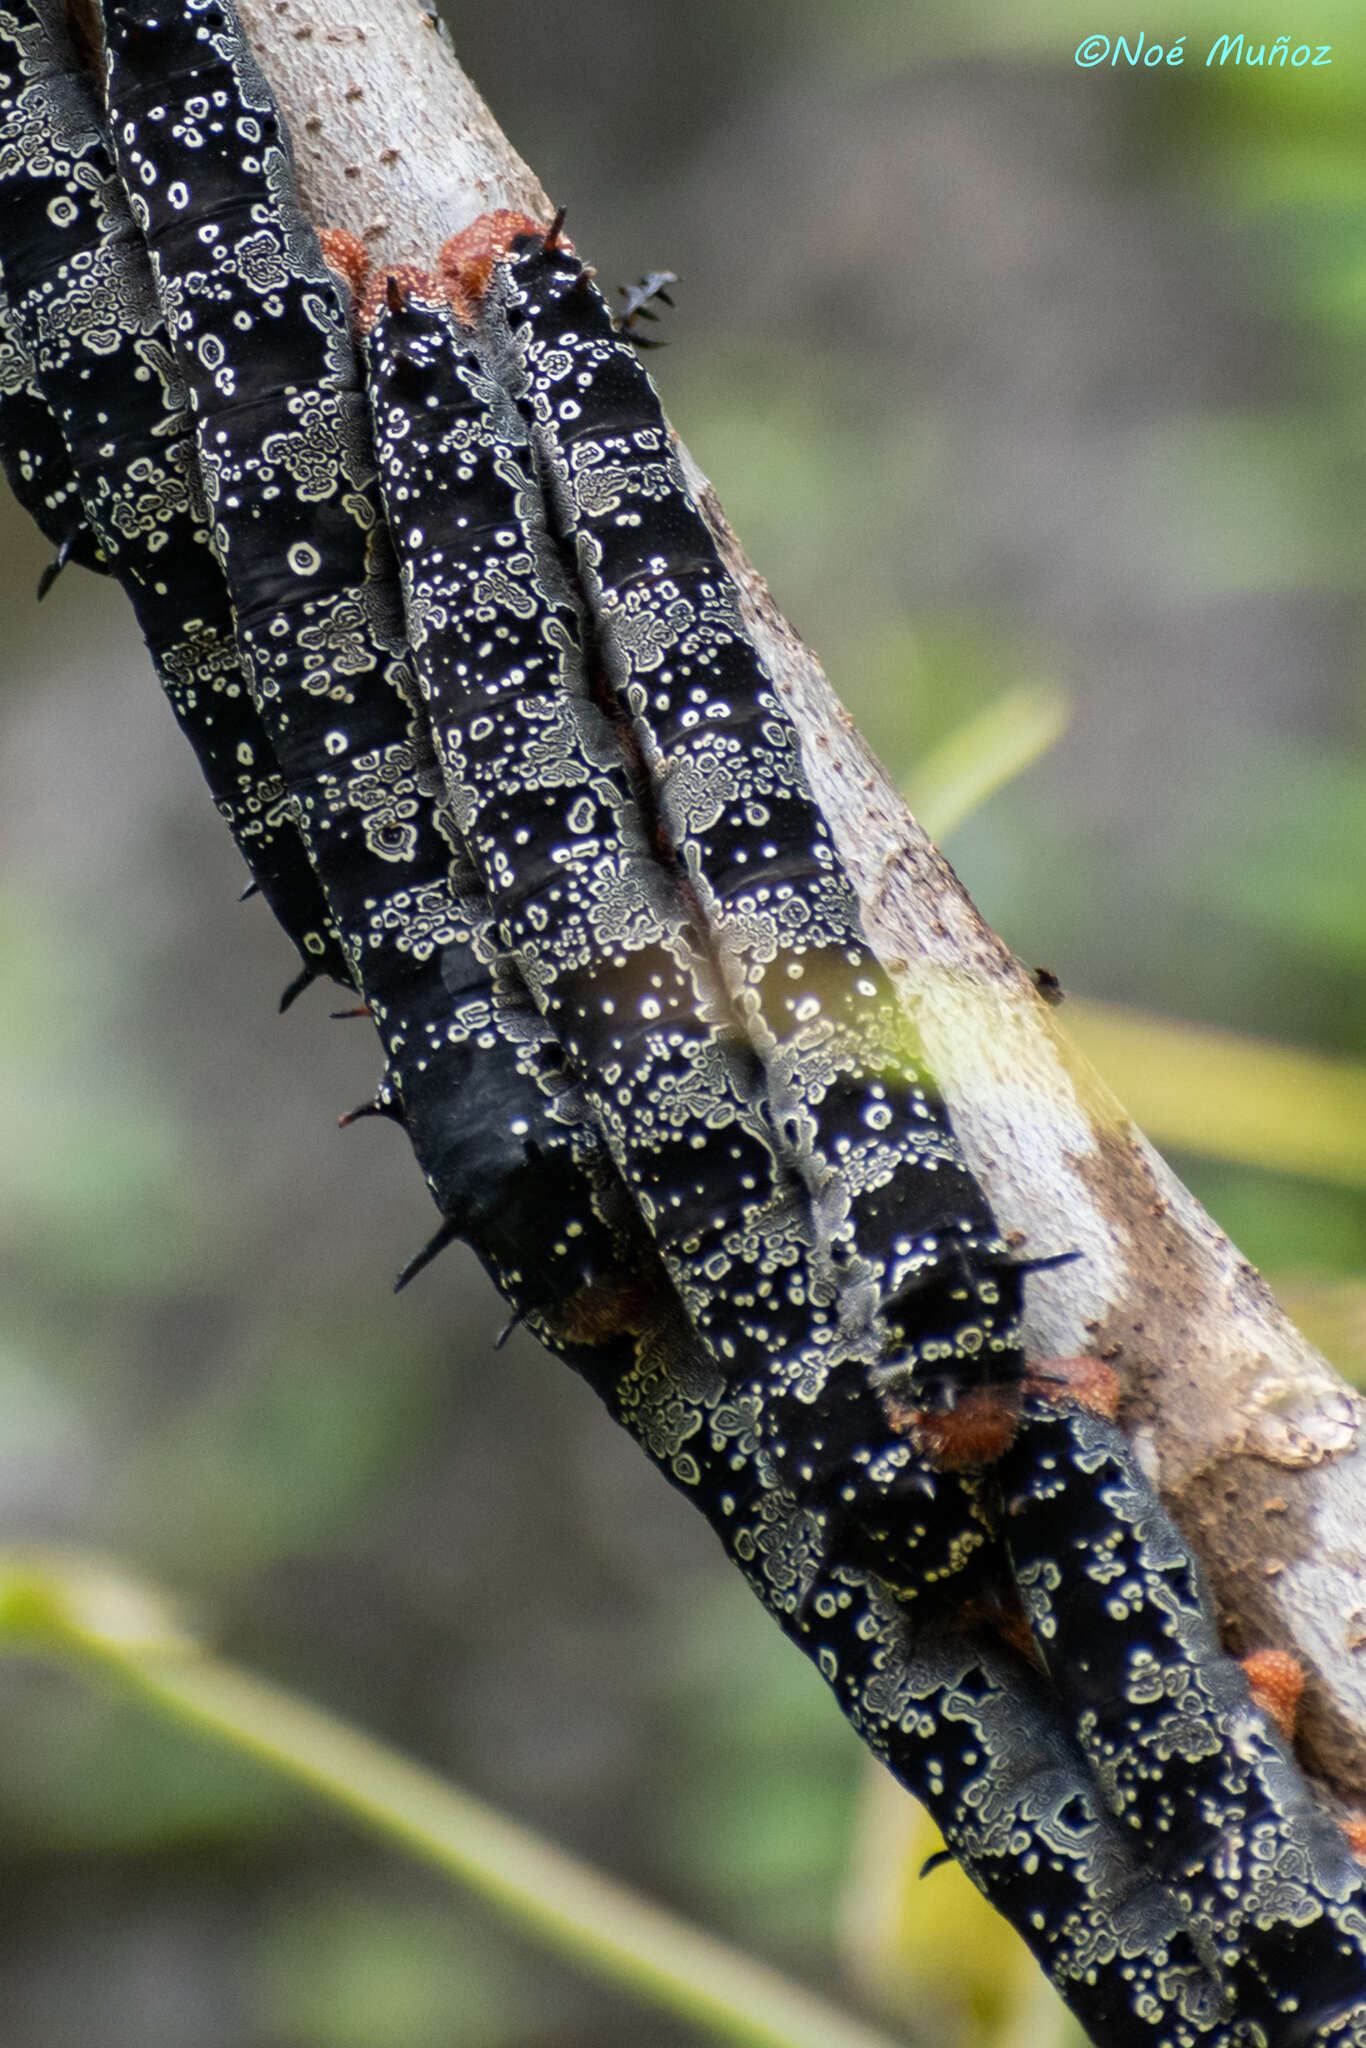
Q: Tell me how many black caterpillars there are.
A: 7